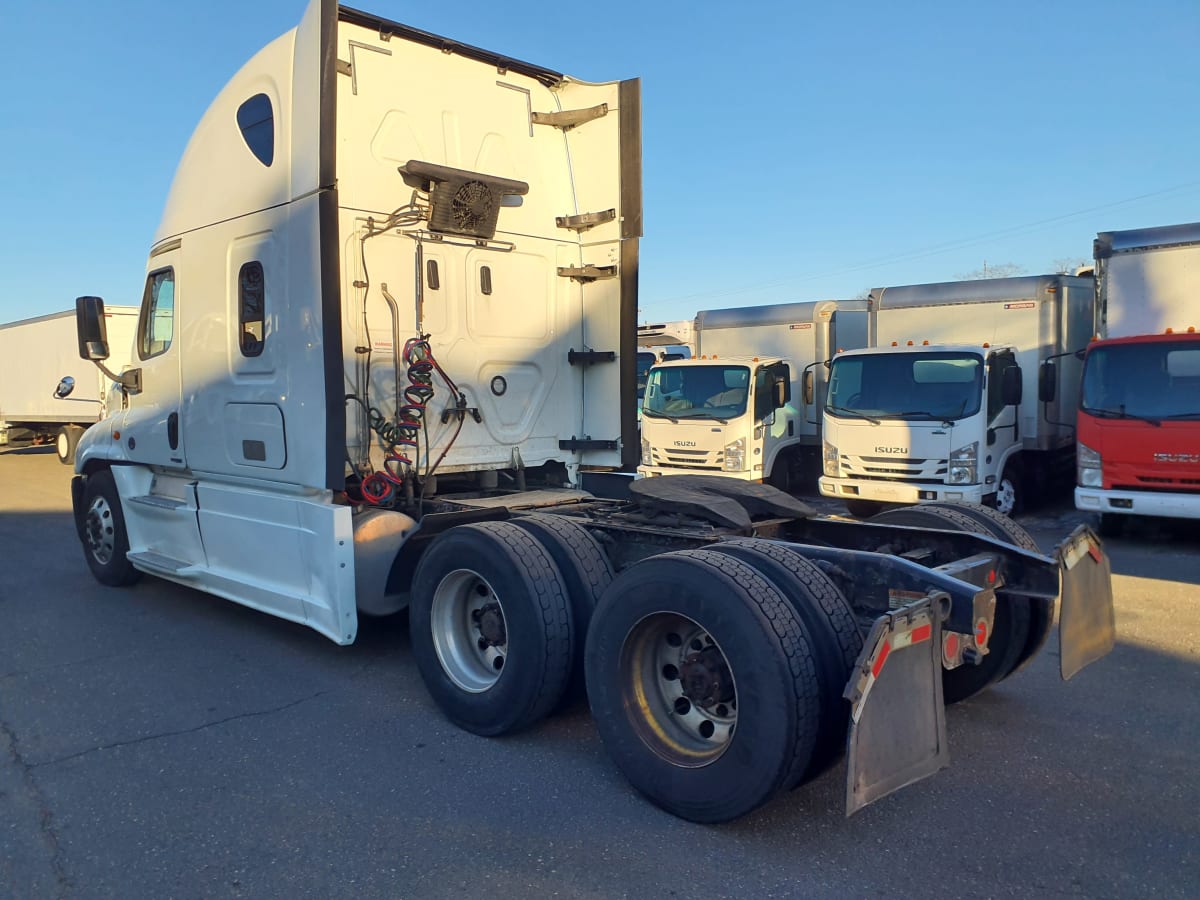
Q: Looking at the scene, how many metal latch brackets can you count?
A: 5